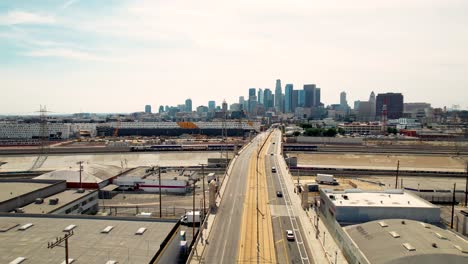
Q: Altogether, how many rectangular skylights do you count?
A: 13